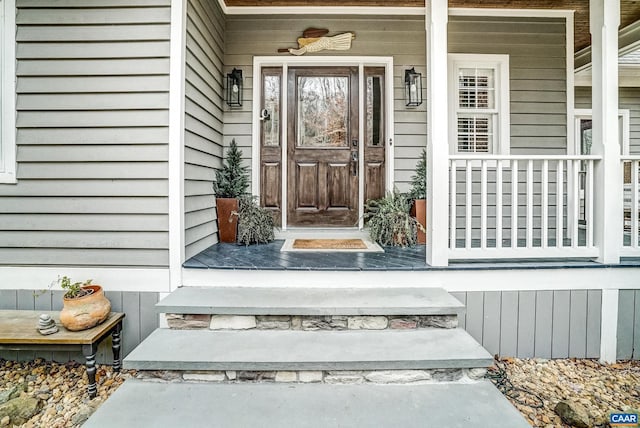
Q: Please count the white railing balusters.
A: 11